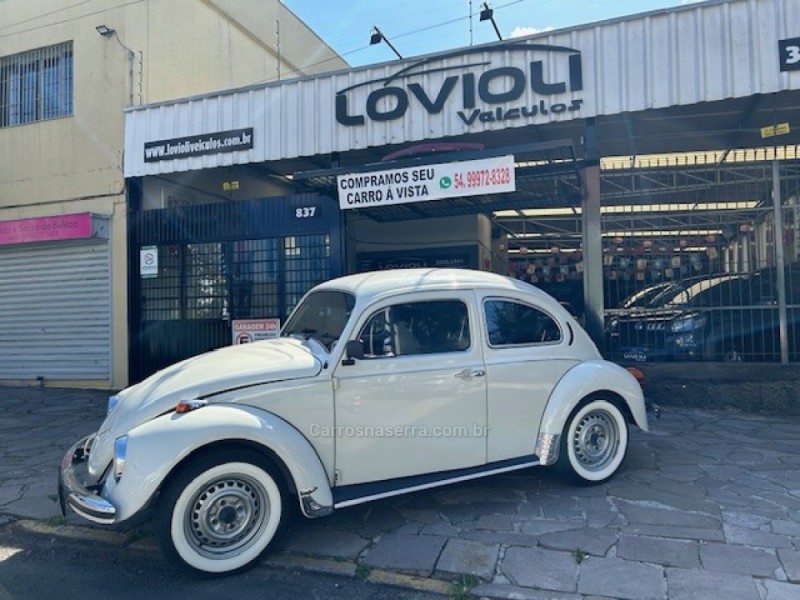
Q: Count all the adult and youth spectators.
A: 0